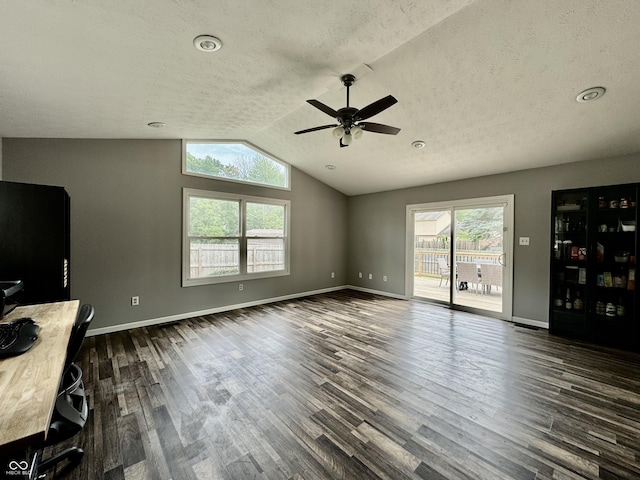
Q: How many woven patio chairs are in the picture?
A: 3